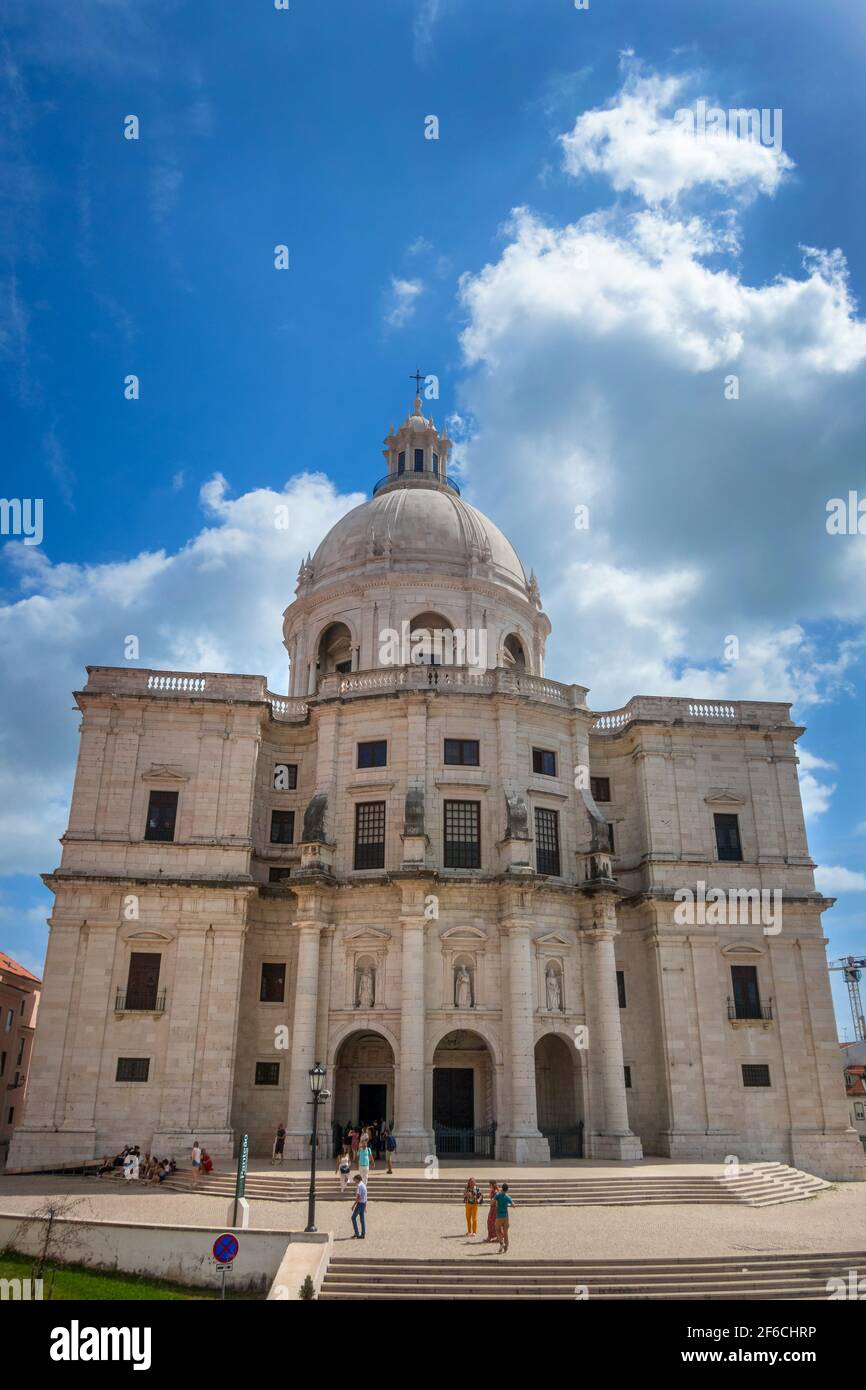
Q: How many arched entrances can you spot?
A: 3